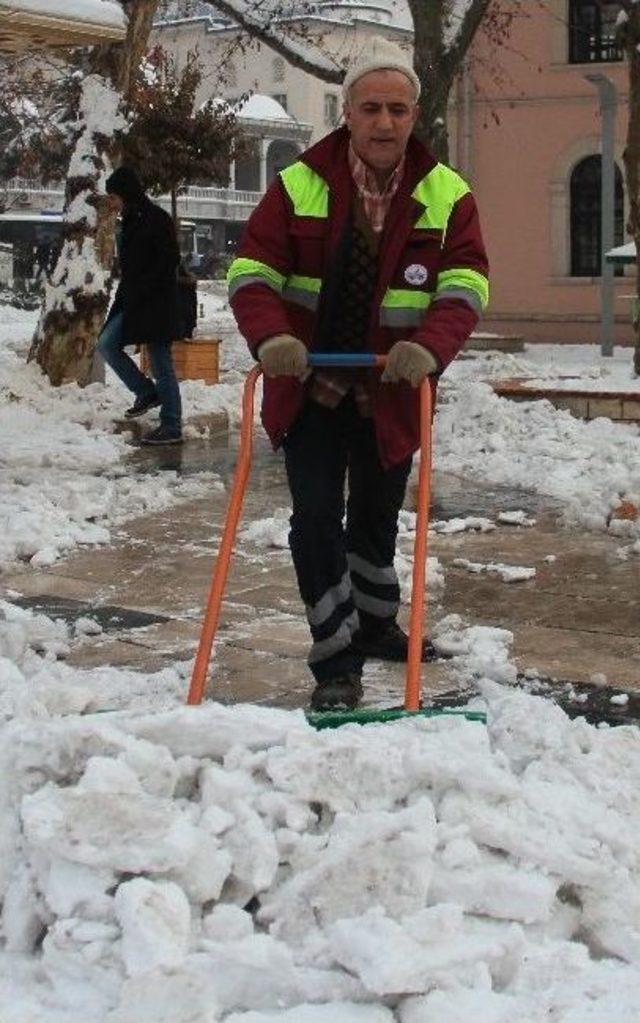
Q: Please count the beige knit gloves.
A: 2